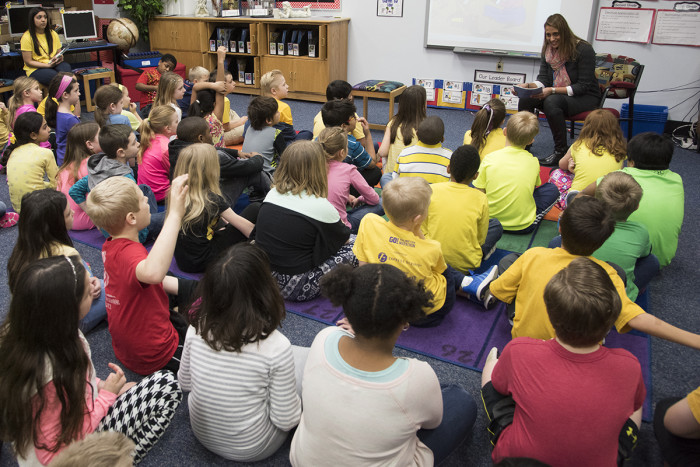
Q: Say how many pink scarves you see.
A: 1